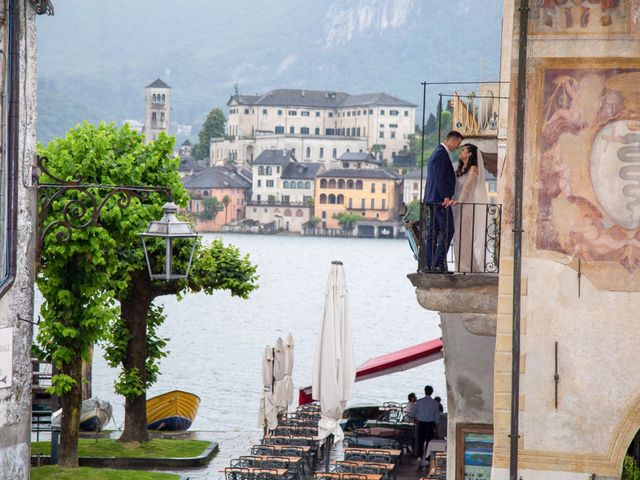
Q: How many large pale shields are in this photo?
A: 1